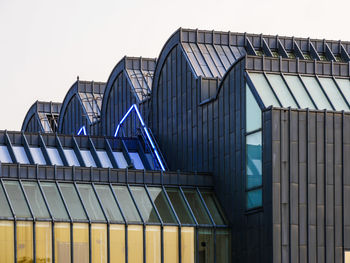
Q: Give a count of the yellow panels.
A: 11